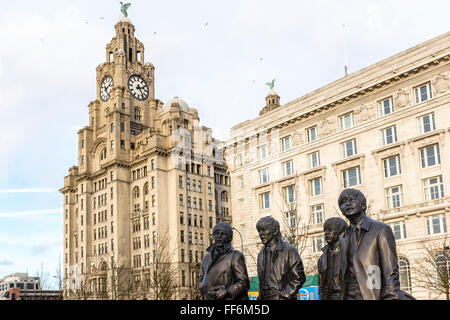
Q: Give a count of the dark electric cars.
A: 0